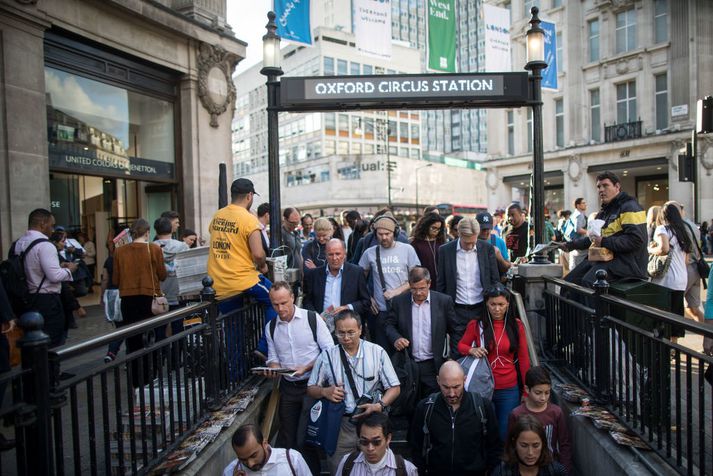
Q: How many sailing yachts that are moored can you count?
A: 0